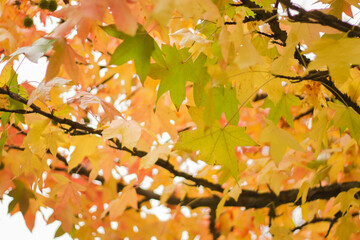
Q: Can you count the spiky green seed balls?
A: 3